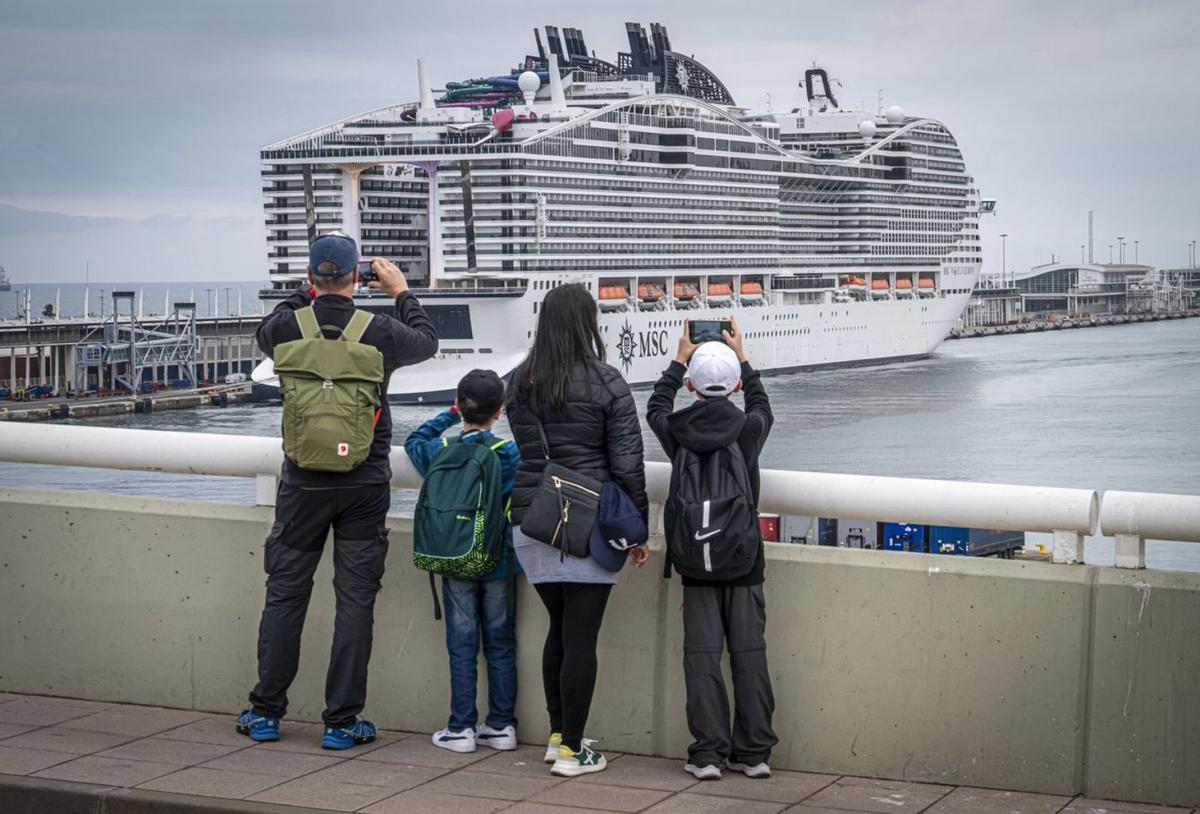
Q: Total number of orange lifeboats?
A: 9